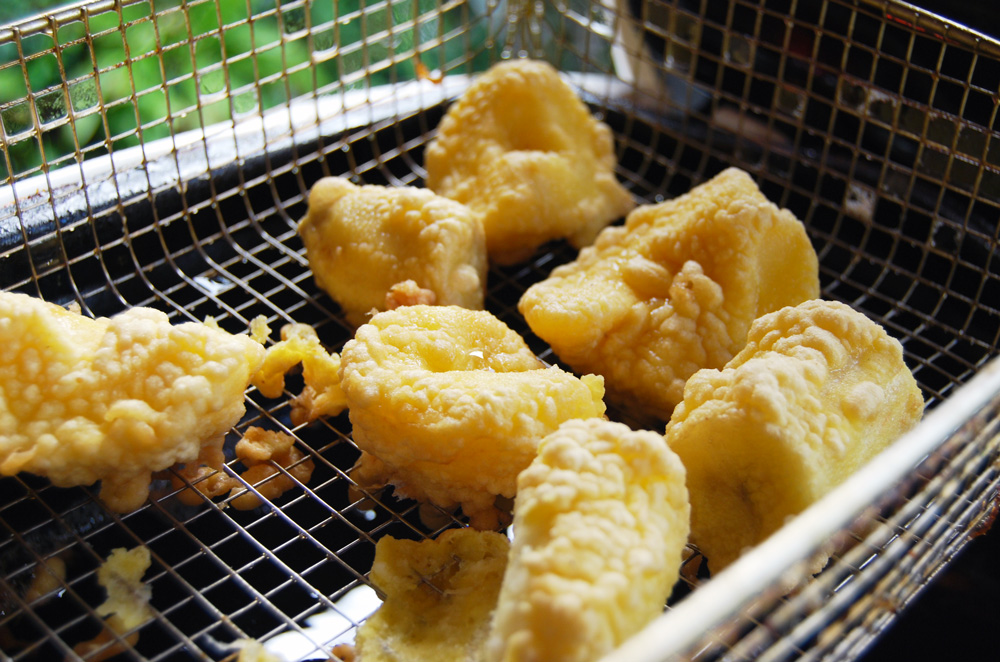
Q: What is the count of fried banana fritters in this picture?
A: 7